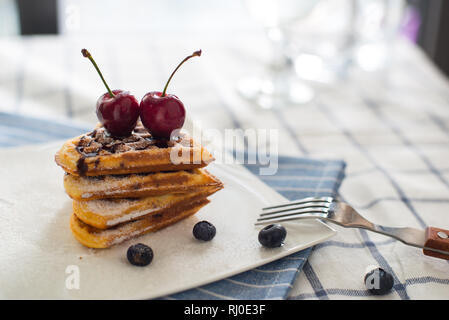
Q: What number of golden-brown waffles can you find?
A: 4